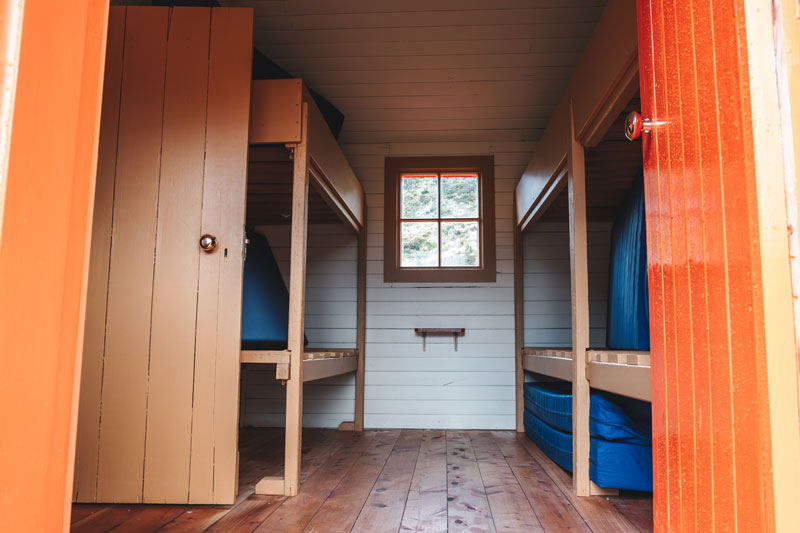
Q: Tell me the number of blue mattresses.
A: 4